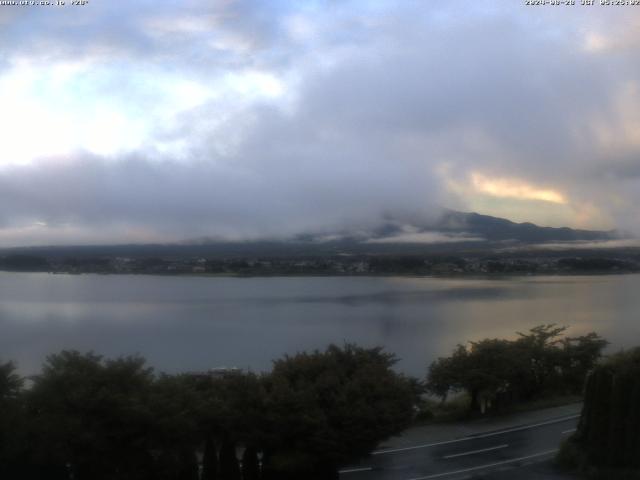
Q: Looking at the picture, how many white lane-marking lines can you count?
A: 5